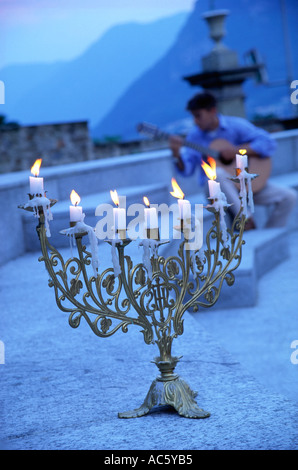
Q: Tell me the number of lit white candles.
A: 7